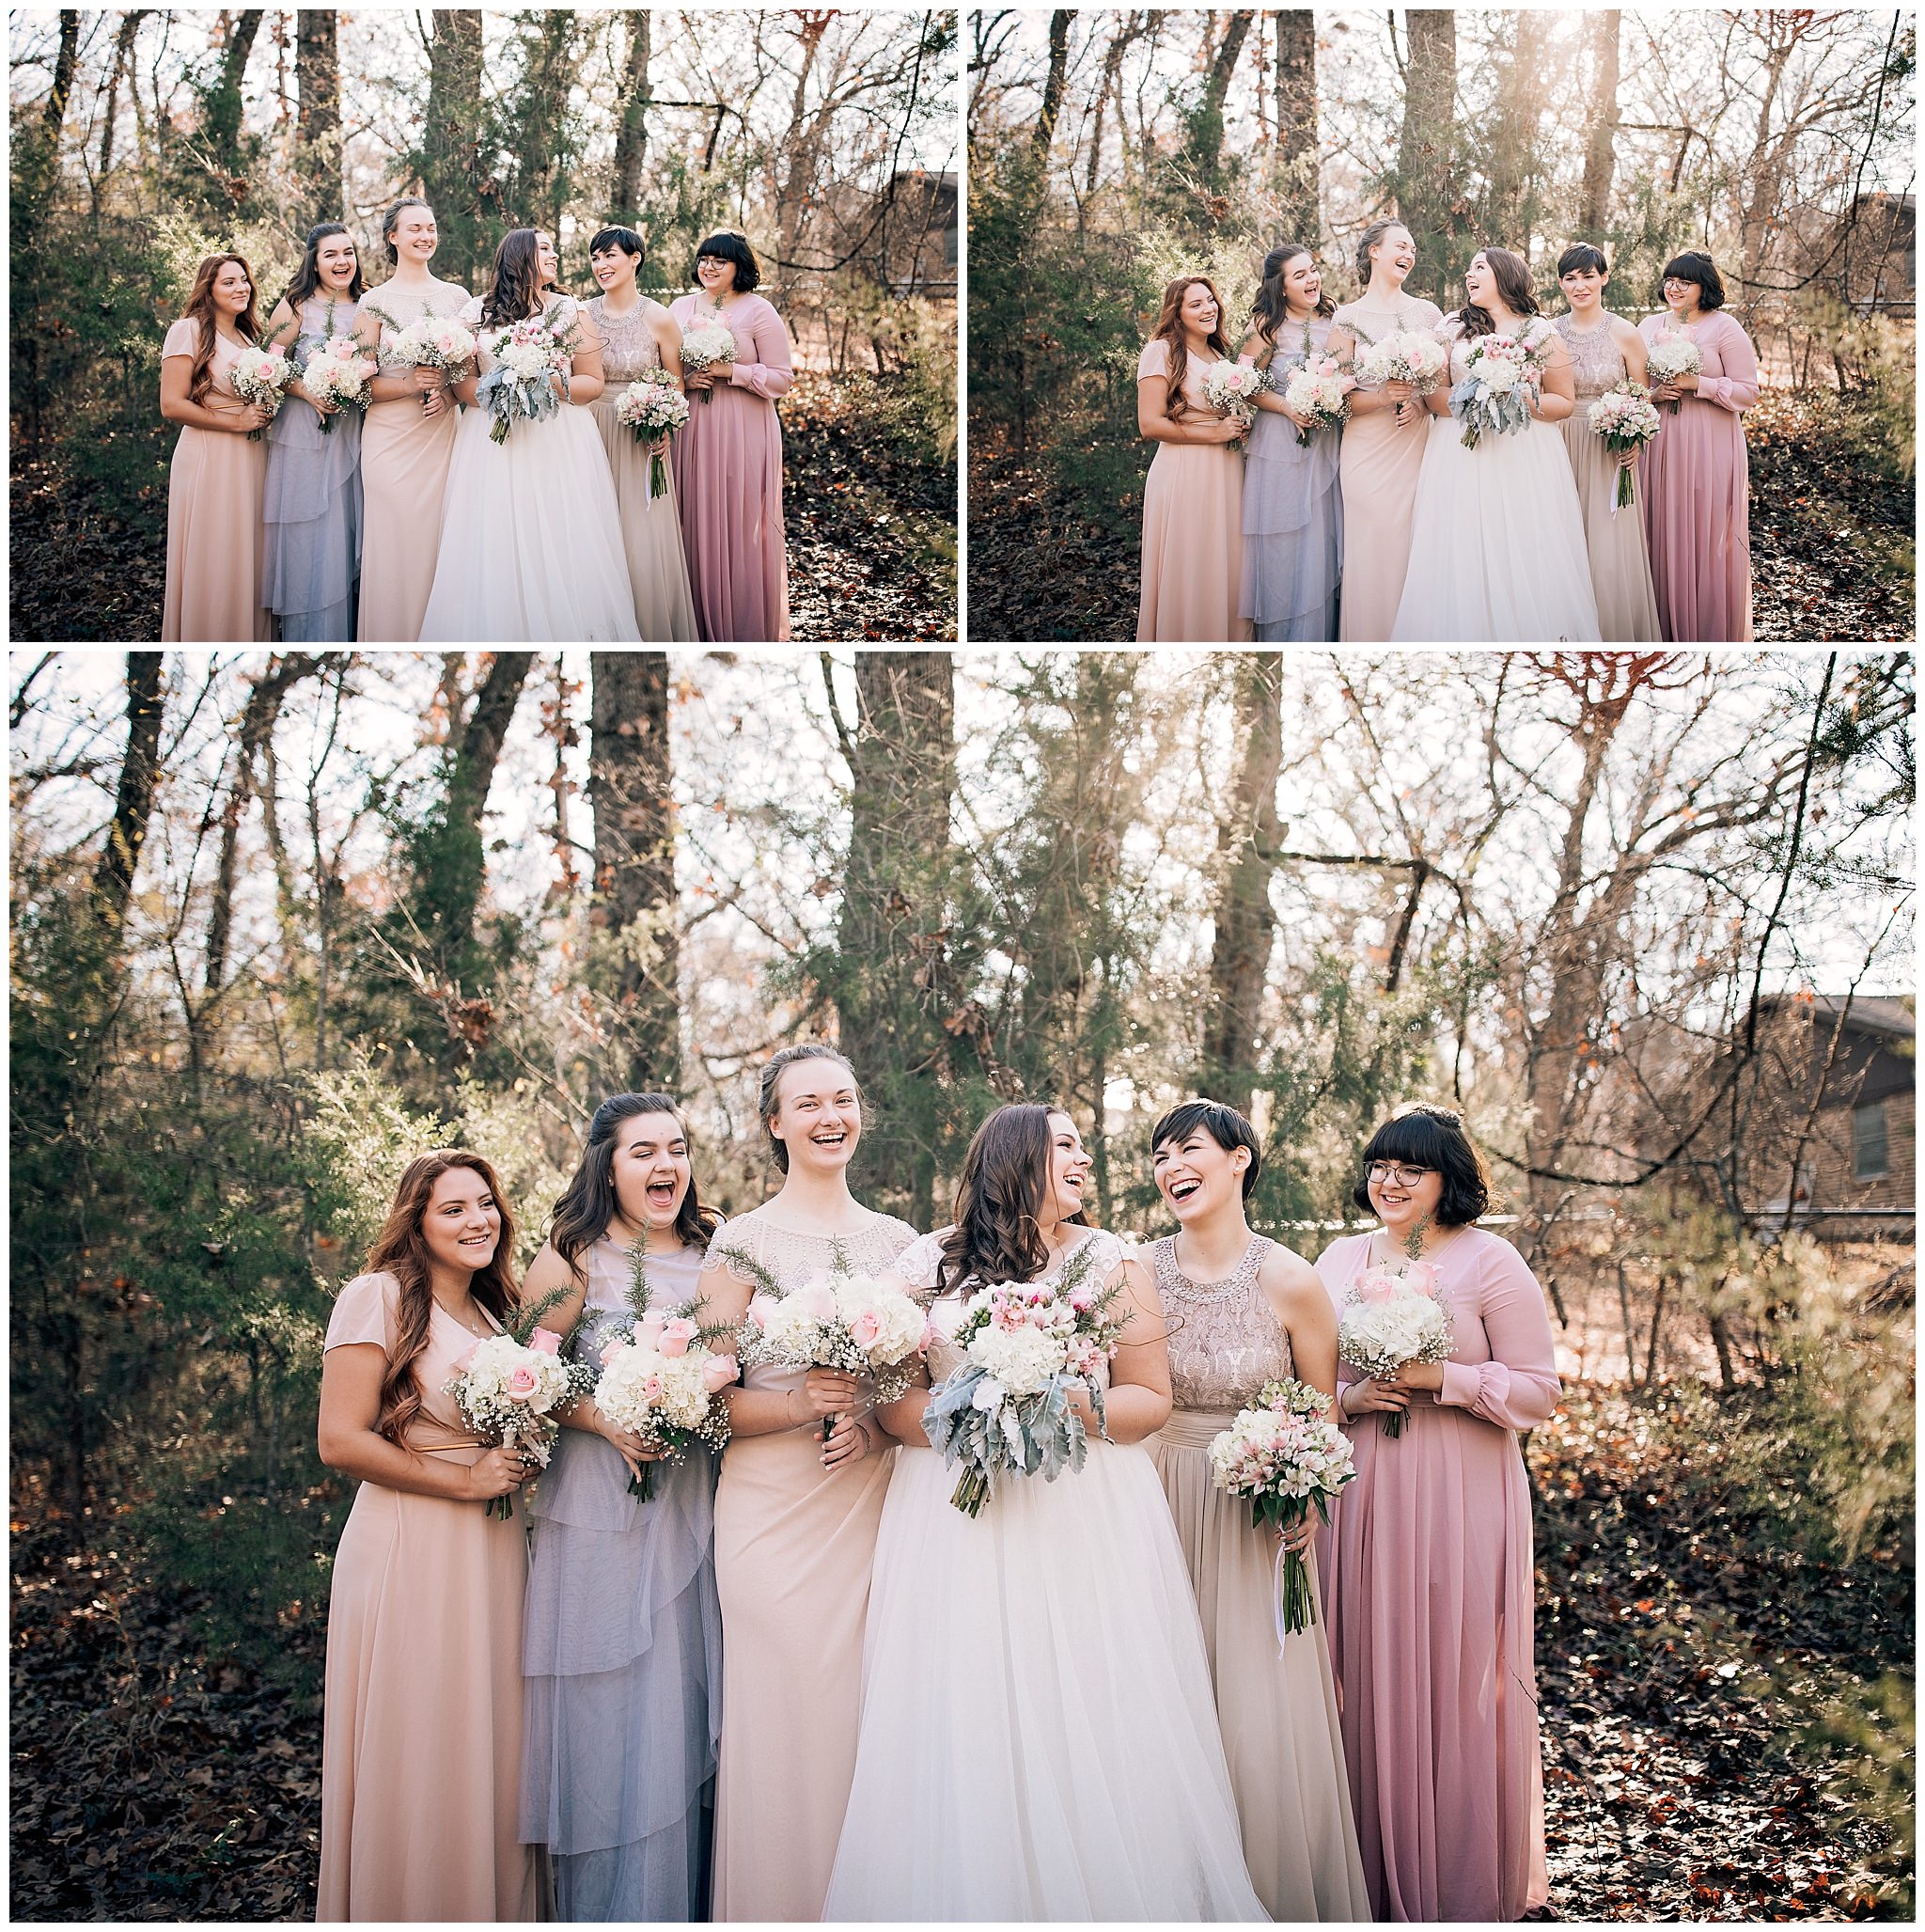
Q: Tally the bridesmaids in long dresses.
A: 5